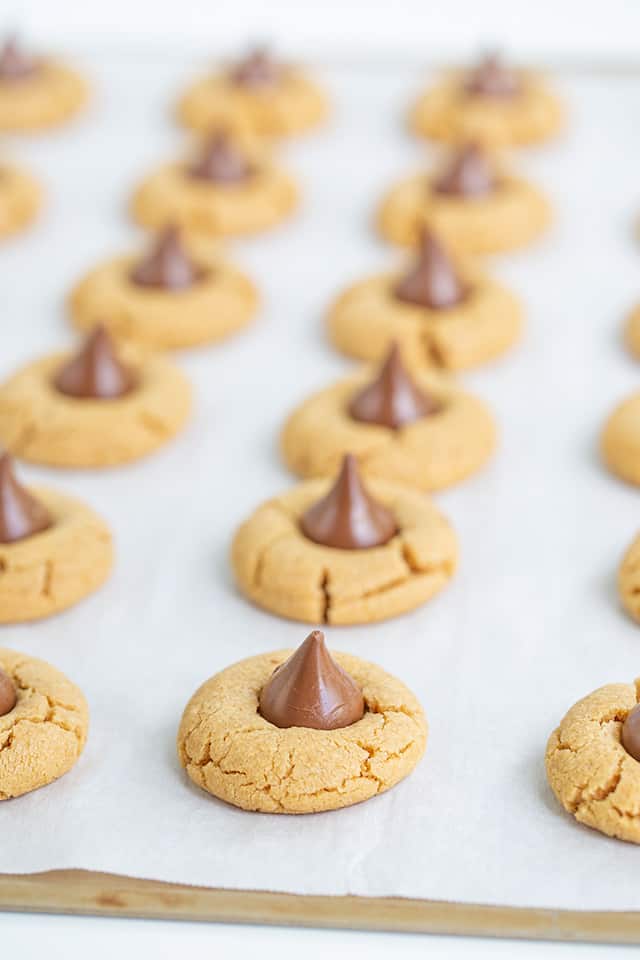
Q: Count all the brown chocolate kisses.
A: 14